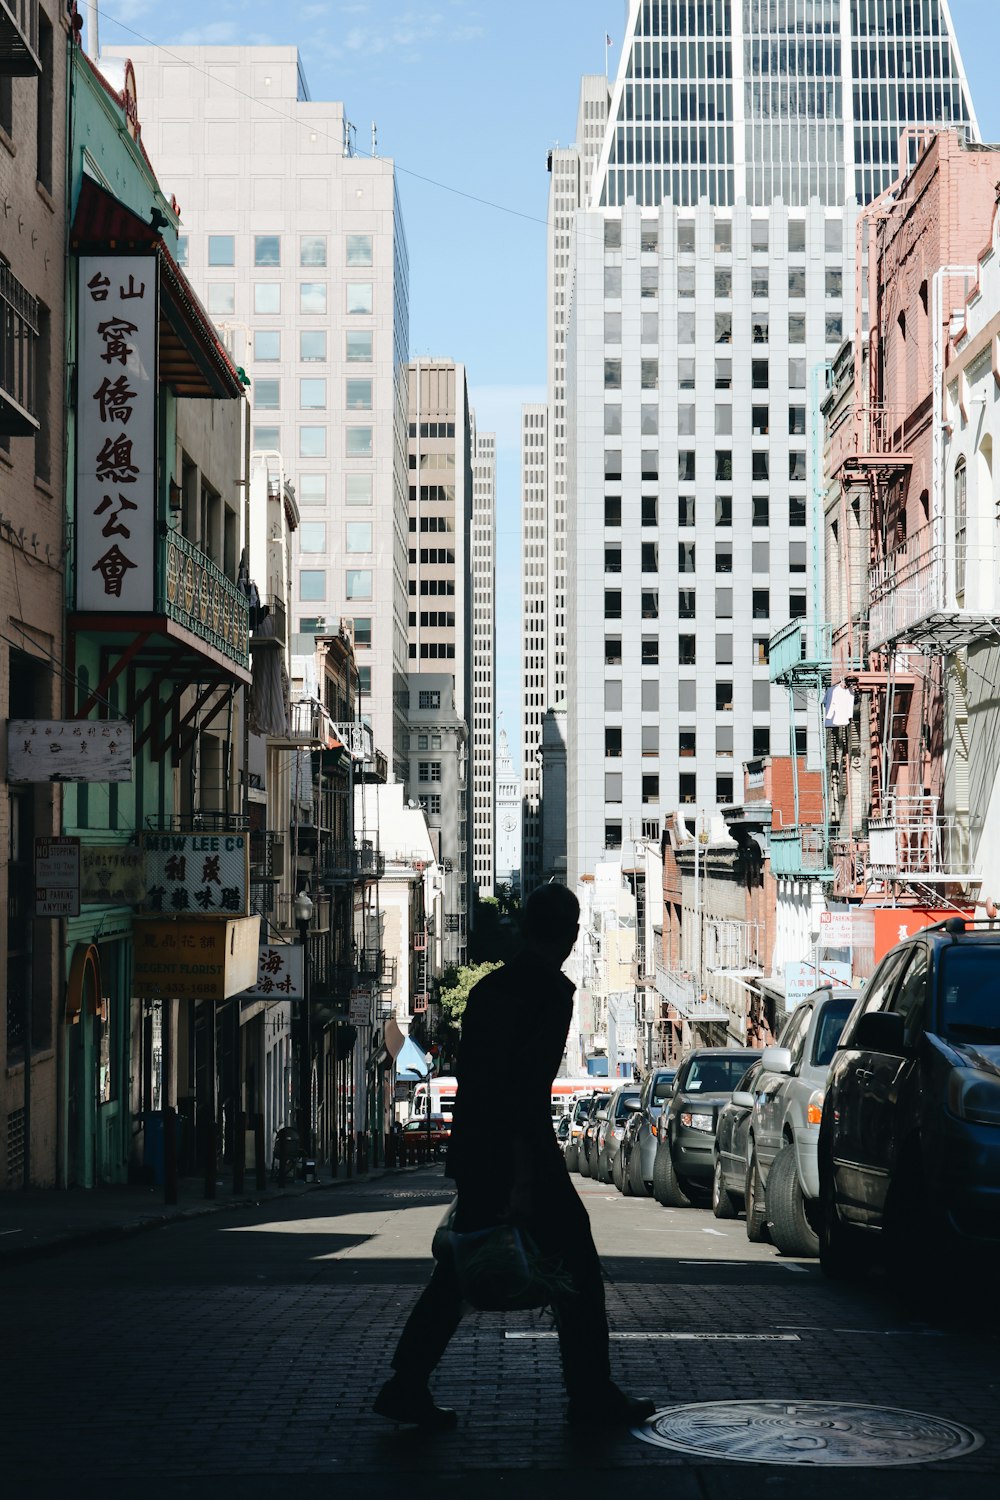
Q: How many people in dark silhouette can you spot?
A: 1